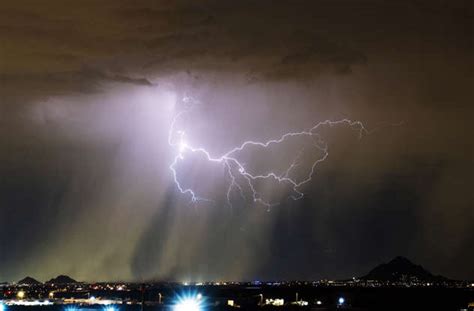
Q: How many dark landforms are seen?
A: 3